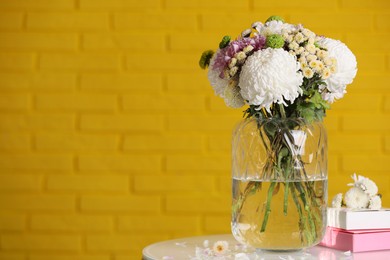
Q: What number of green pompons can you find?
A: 4